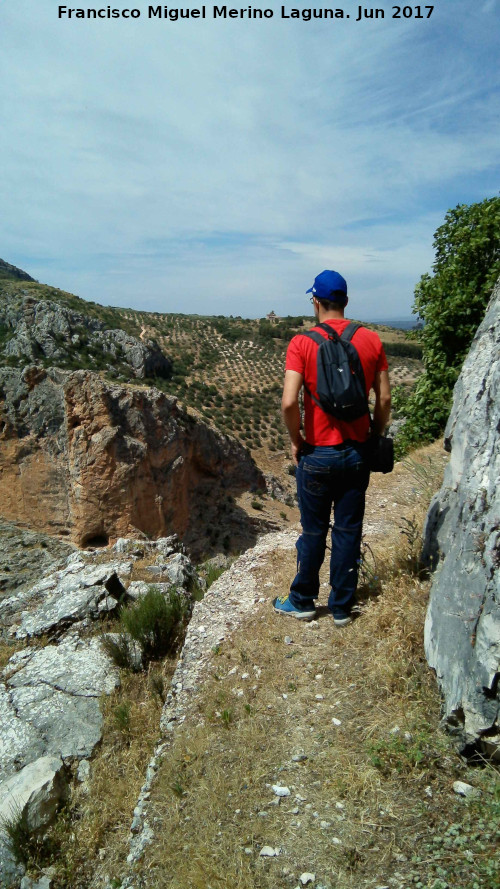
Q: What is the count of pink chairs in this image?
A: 0